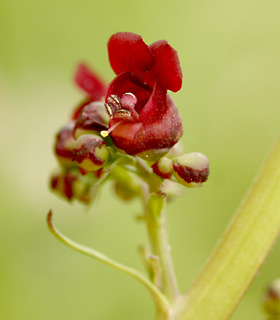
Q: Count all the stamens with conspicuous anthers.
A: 4